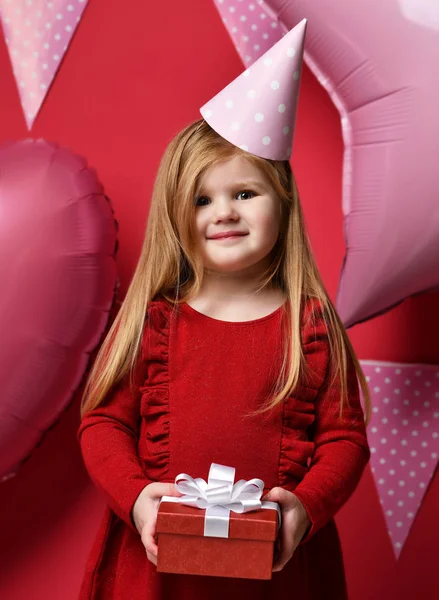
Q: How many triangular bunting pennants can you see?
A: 3